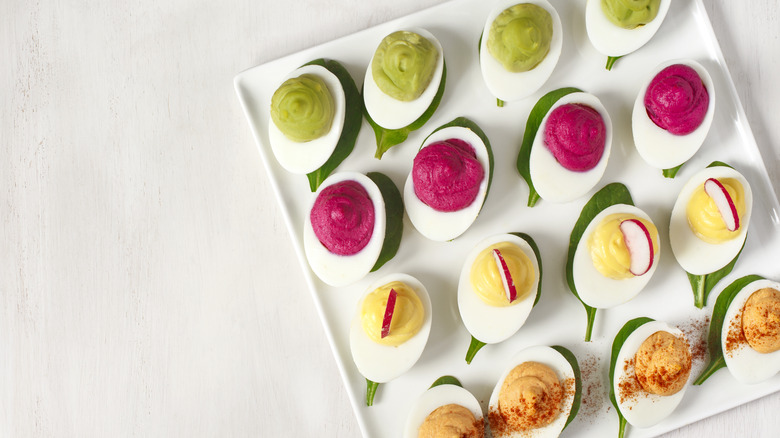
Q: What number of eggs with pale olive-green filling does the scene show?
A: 4